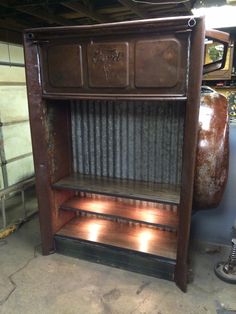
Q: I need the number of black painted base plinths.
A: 1